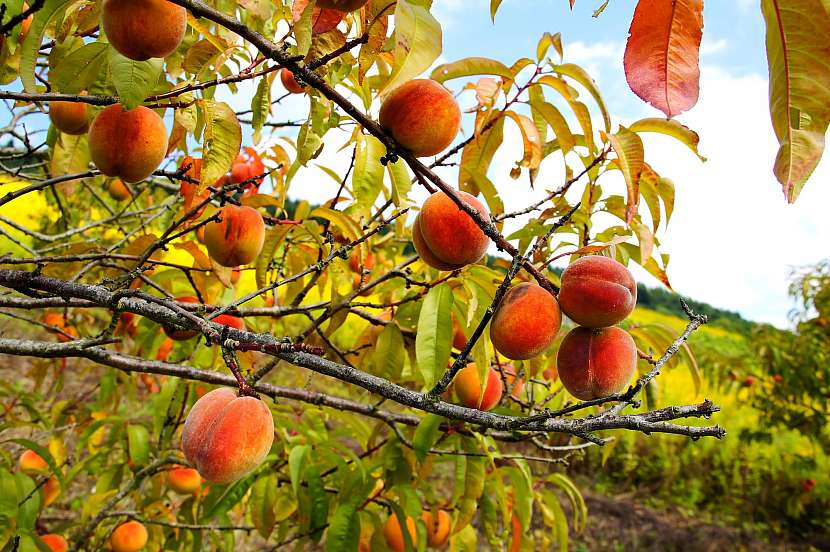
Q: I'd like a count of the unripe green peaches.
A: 0